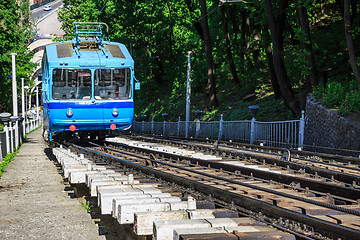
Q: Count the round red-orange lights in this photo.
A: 2